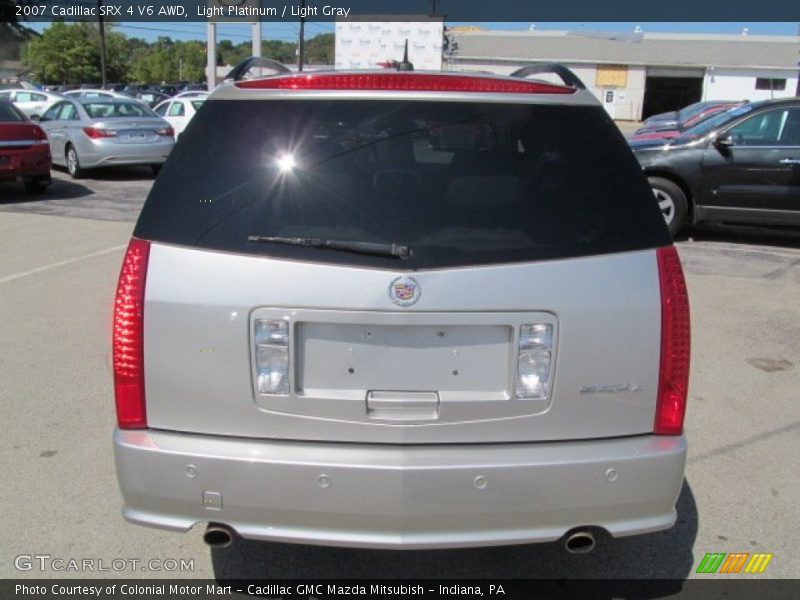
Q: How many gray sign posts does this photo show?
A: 2